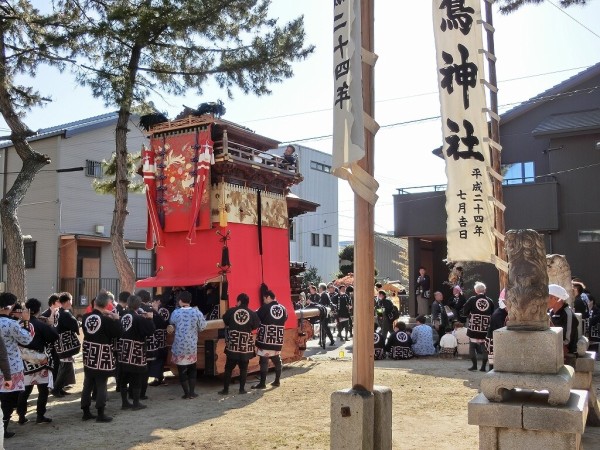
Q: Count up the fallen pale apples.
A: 0